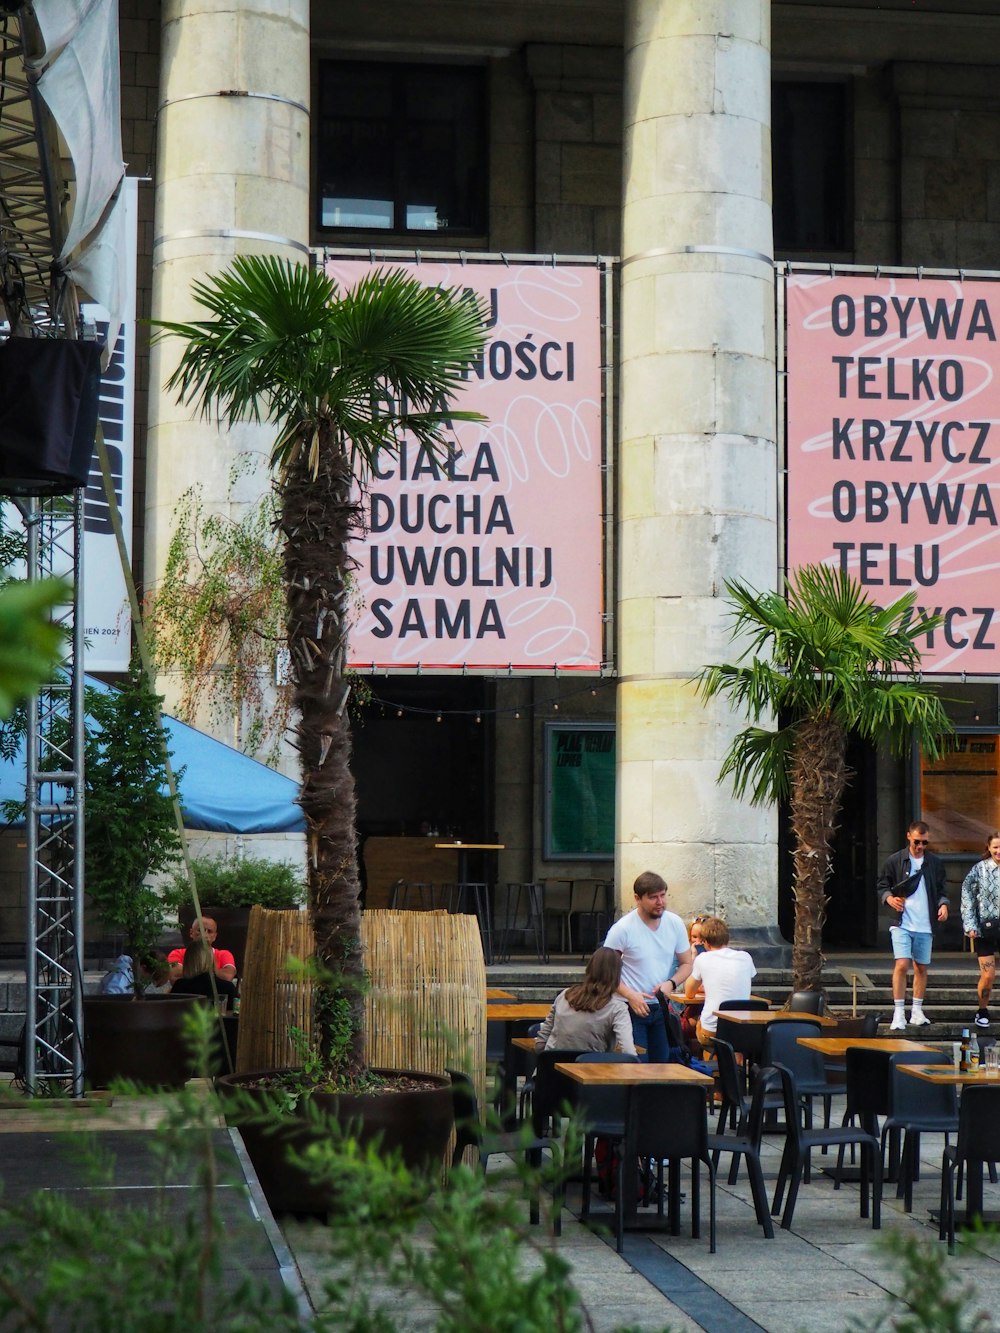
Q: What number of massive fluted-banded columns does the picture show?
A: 2